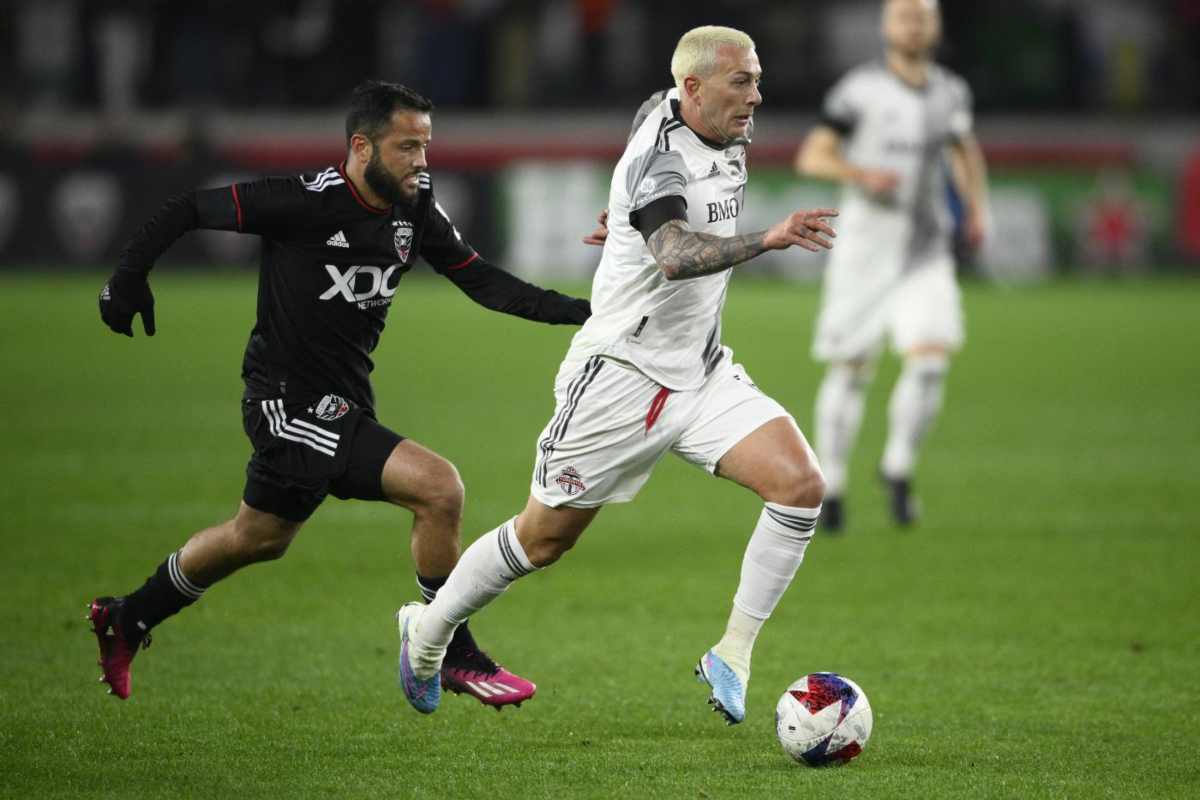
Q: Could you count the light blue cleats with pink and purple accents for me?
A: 2